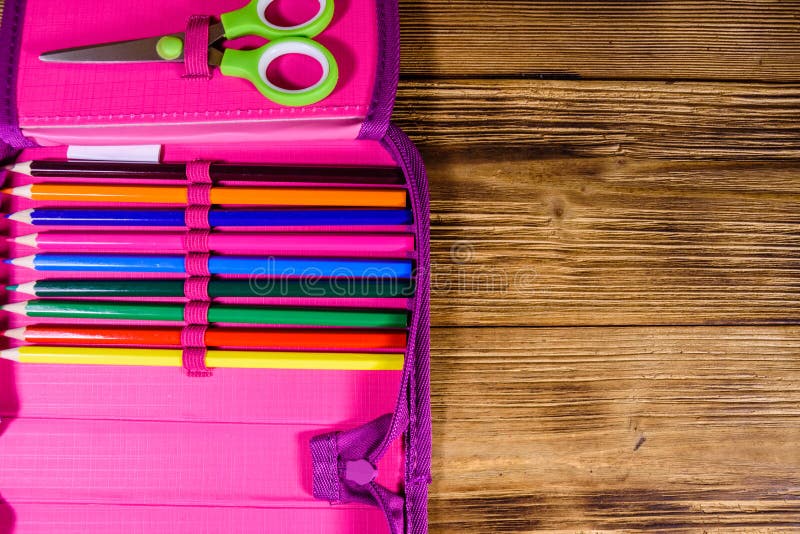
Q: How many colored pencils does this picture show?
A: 9